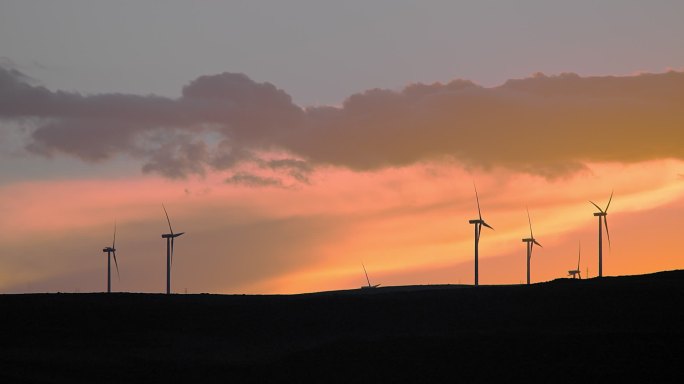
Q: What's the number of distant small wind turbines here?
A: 2